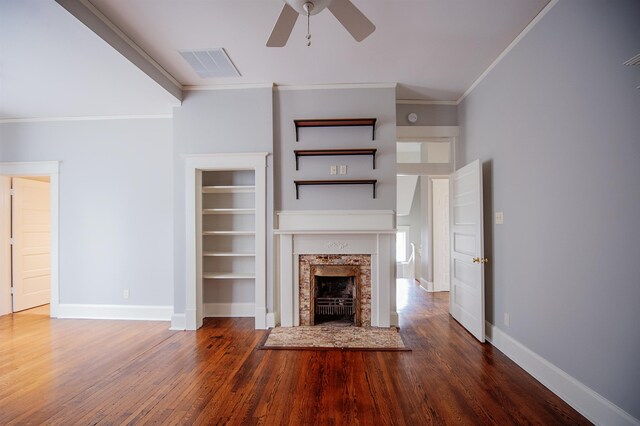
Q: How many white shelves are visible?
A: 5